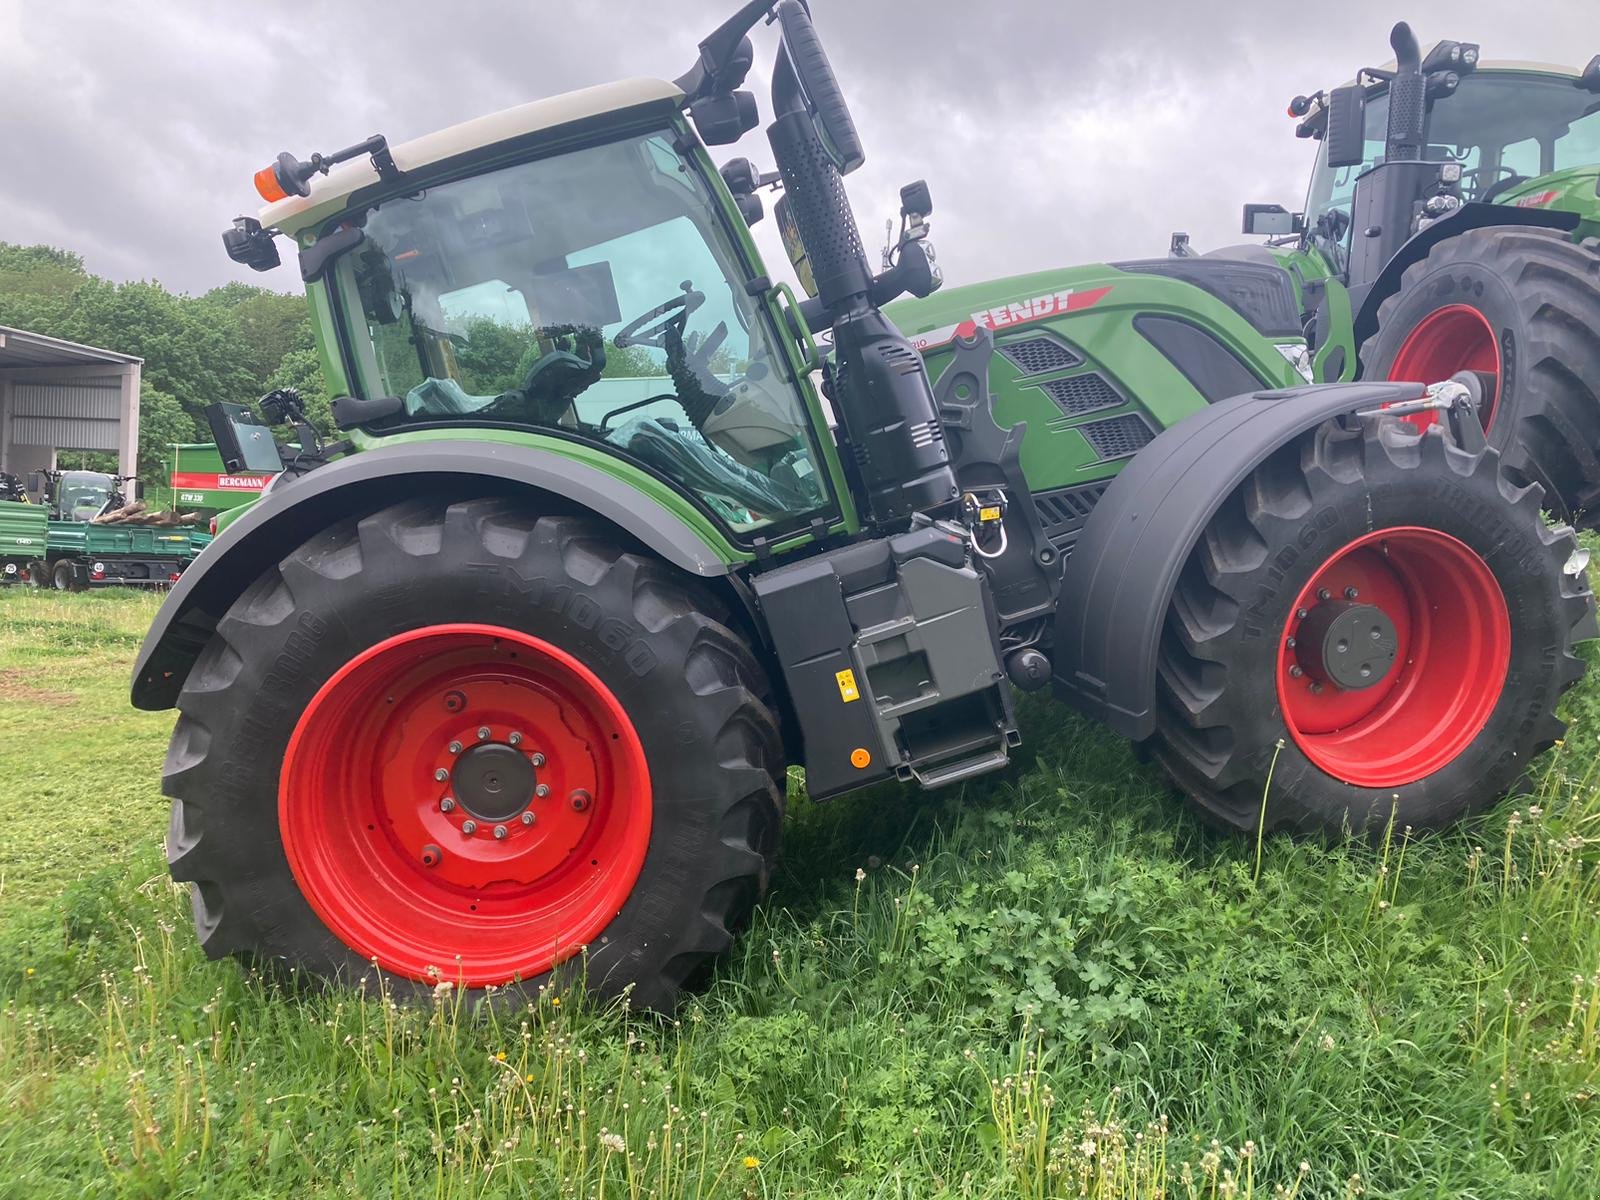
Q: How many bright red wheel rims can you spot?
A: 3